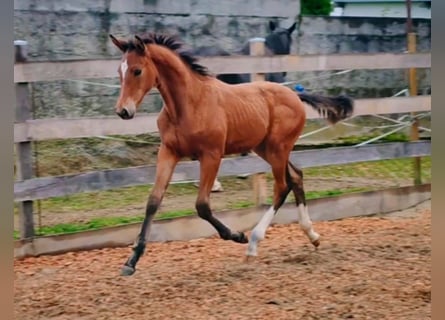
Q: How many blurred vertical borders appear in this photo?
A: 2